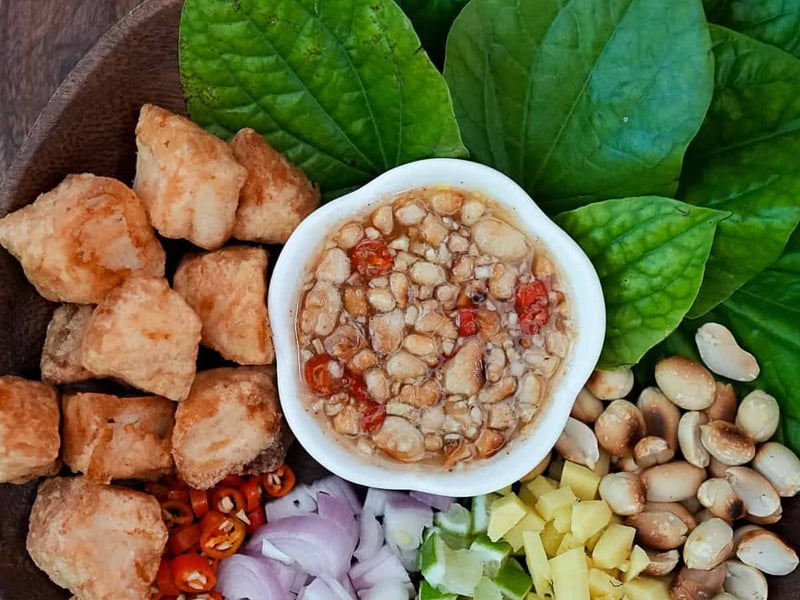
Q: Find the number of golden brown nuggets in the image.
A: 10